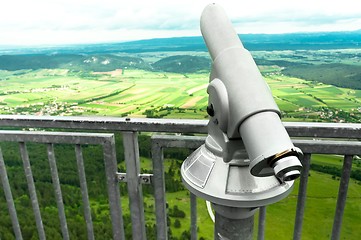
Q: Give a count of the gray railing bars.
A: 11